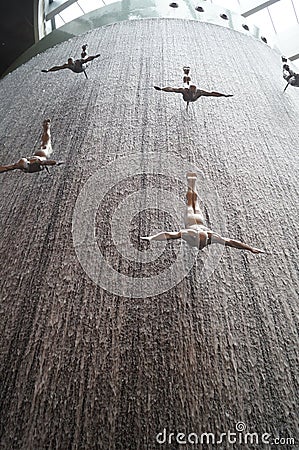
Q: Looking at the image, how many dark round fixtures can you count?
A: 5